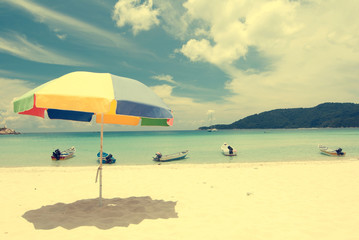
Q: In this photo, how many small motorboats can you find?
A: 5